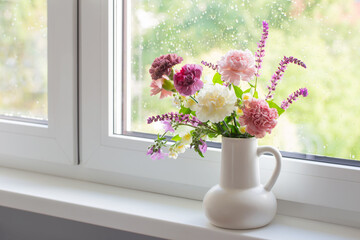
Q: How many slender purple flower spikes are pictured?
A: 5